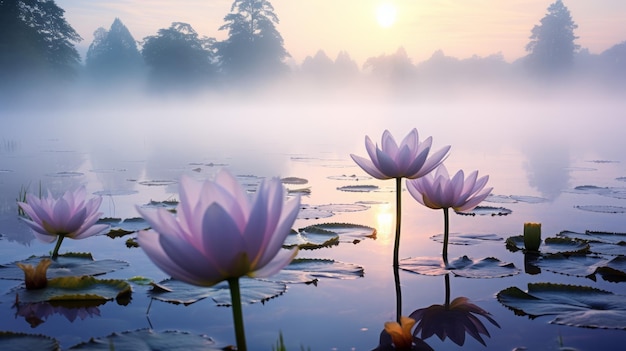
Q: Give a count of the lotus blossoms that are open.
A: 4